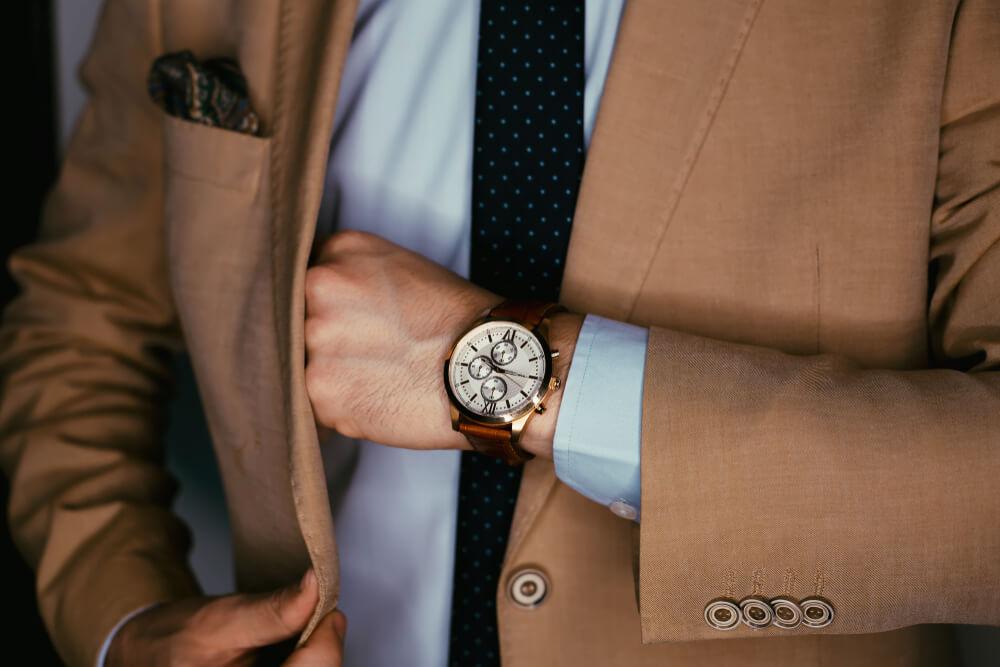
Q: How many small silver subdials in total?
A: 3